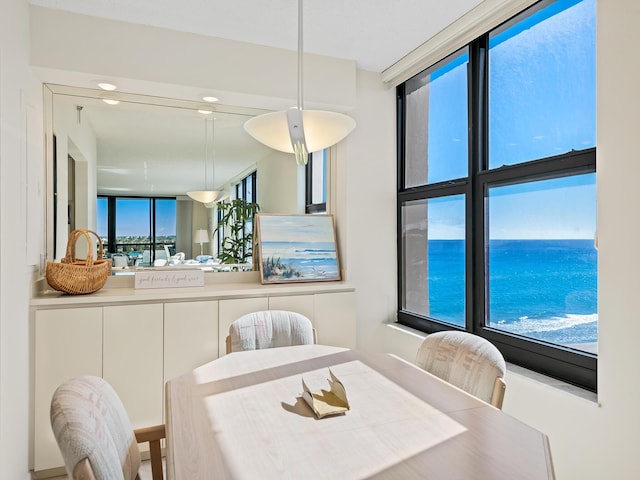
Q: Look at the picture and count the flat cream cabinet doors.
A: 6